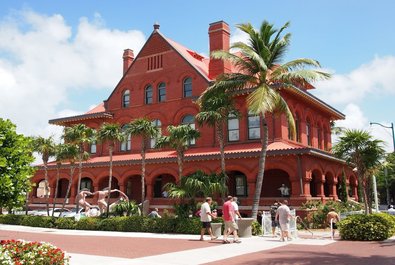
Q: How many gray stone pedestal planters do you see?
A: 2